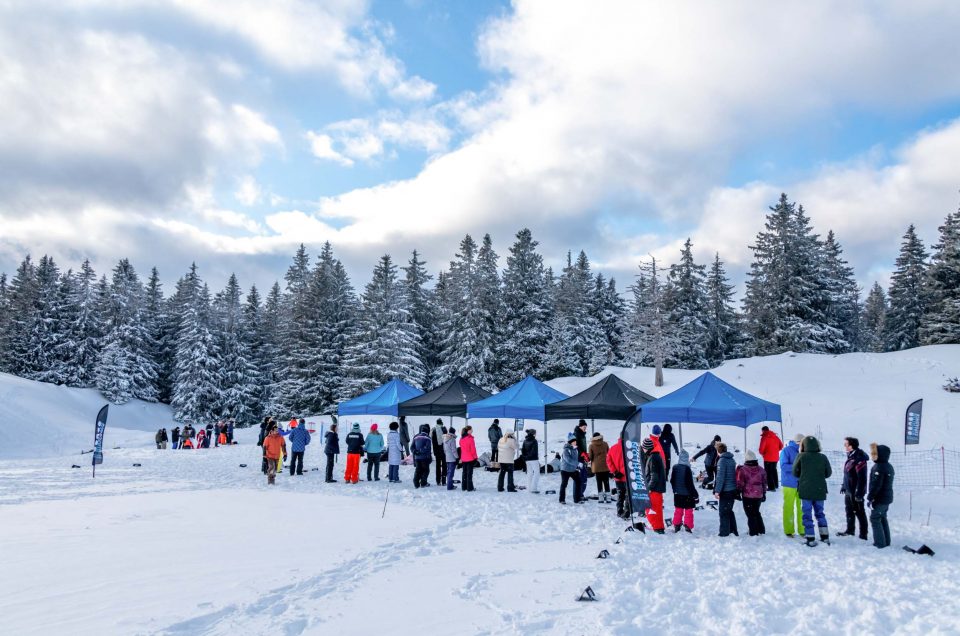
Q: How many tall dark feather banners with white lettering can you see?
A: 3